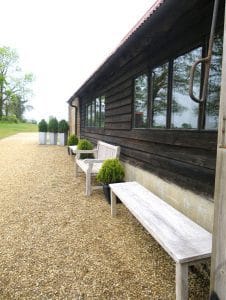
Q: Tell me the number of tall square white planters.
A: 3